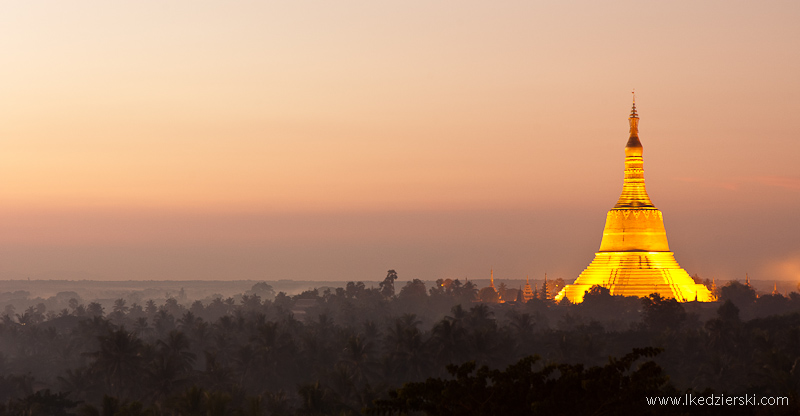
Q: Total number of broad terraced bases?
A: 1